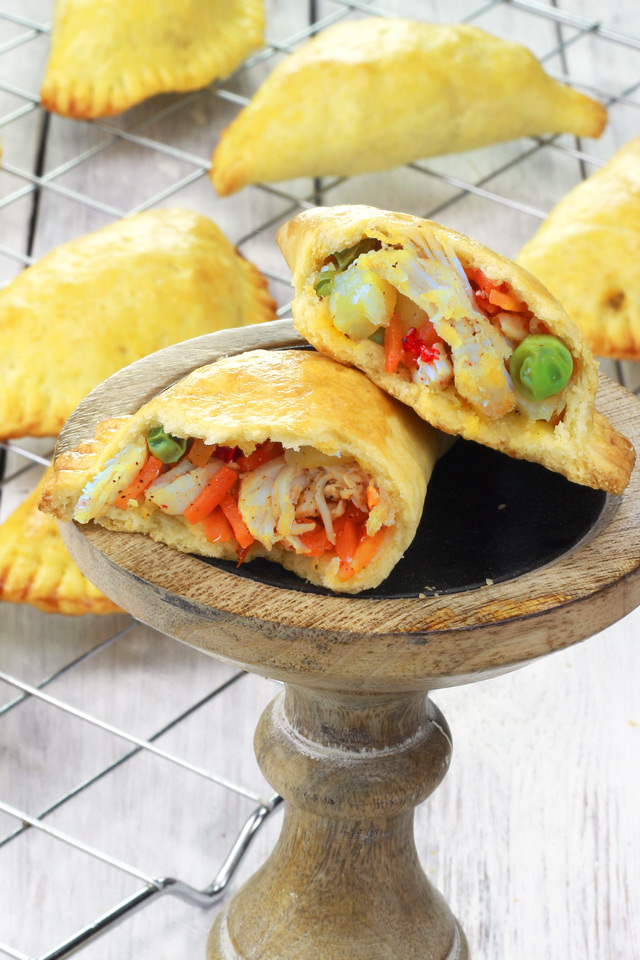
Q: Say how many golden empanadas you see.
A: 7